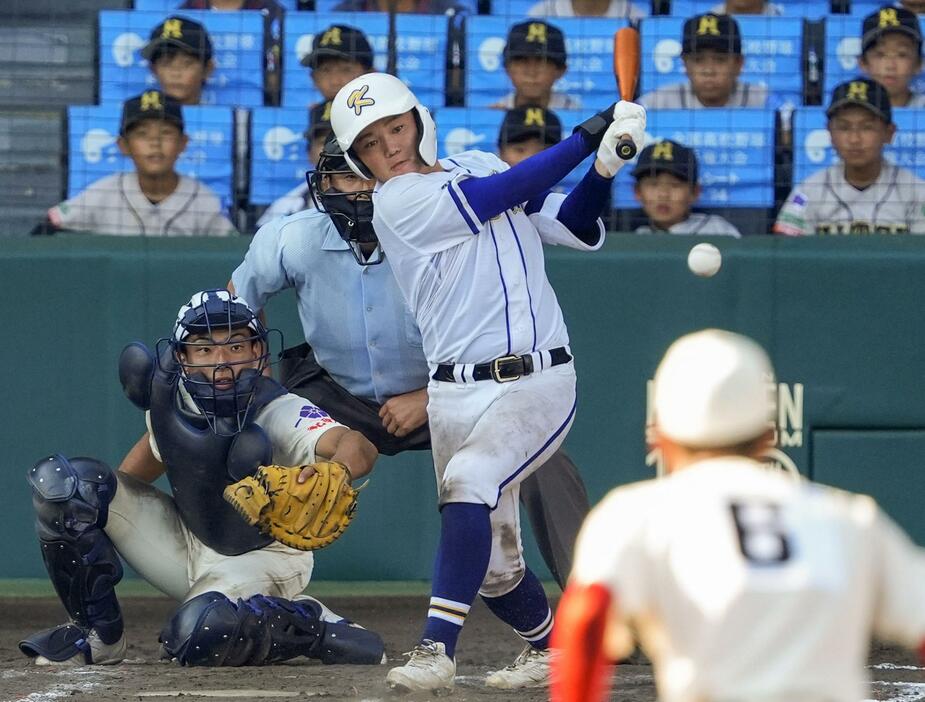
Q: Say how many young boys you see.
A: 10